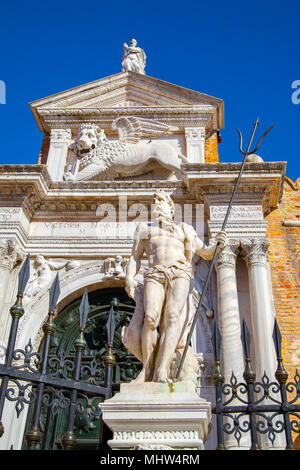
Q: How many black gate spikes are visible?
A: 7